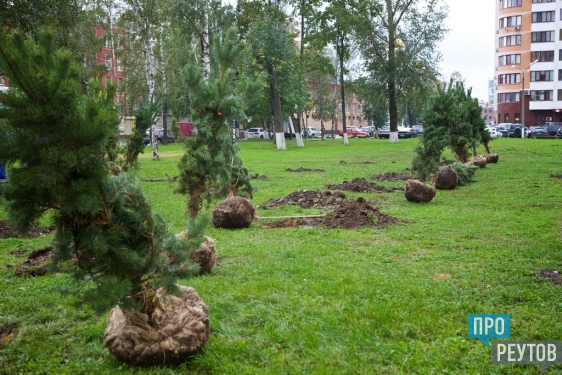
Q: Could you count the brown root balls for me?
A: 7